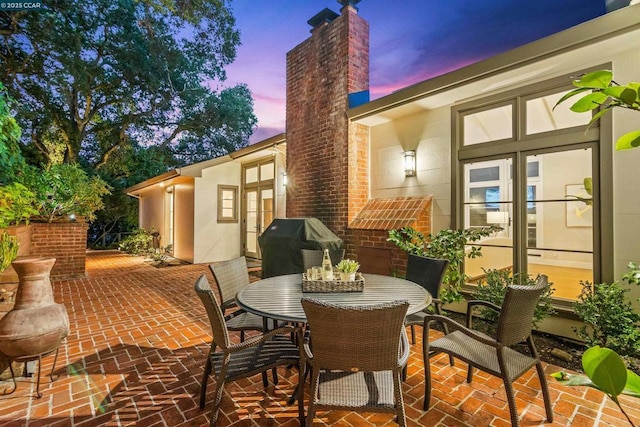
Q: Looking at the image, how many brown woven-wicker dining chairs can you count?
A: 6